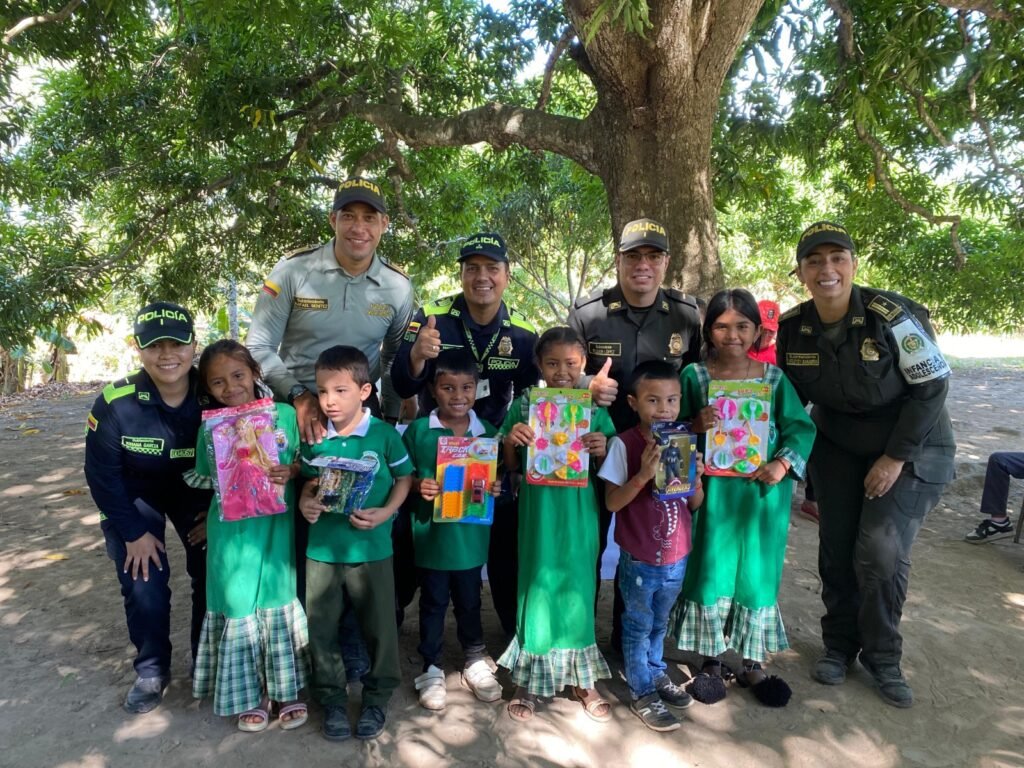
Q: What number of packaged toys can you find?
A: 6